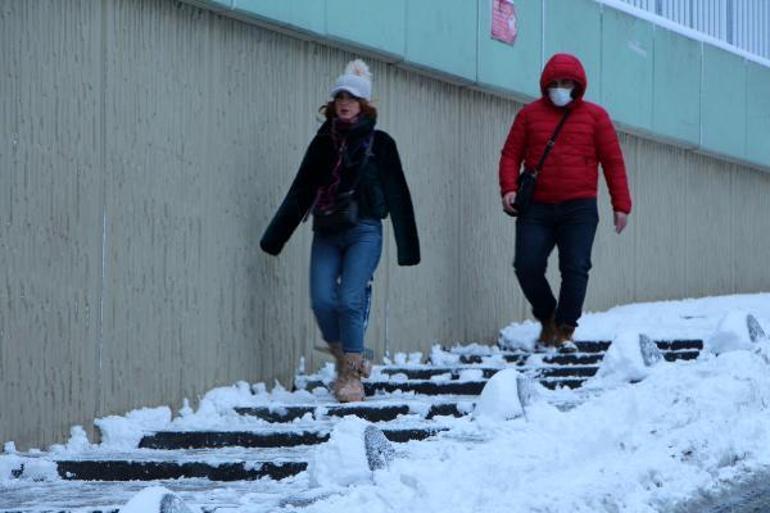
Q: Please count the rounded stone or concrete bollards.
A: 5